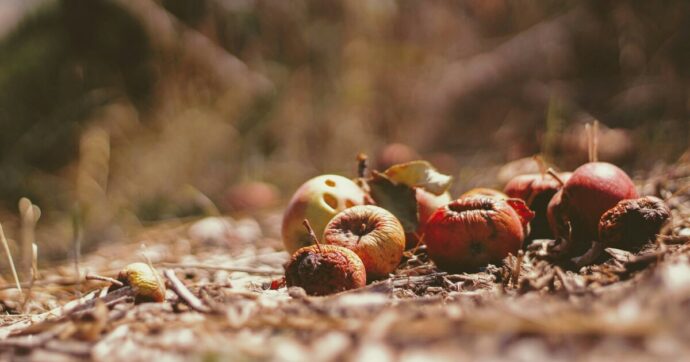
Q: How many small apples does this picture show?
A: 1